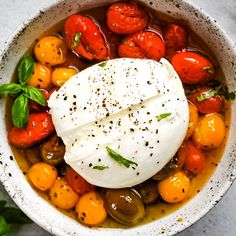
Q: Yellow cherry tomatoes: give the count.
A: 9